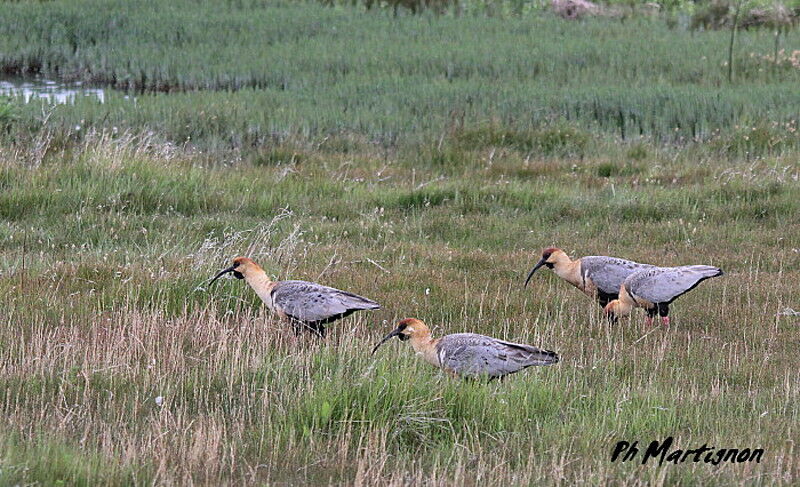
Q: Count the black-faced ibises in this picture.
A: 4